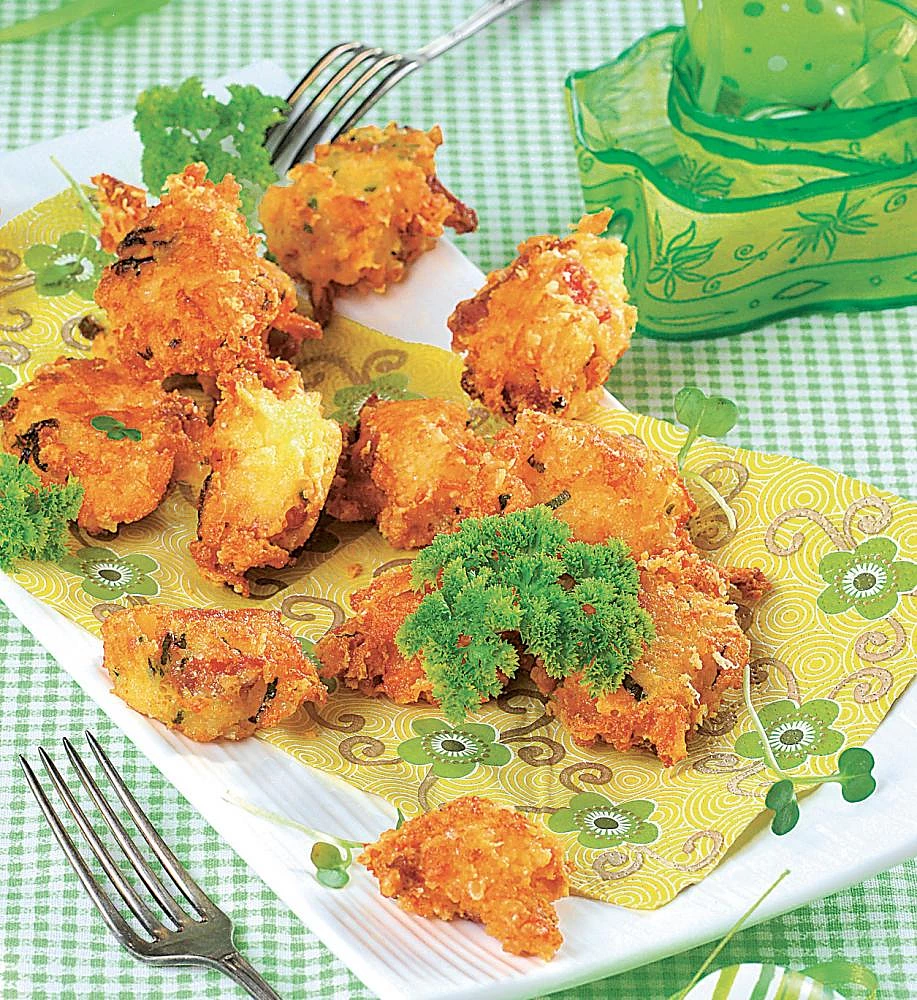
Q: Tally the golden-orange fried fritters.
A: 11